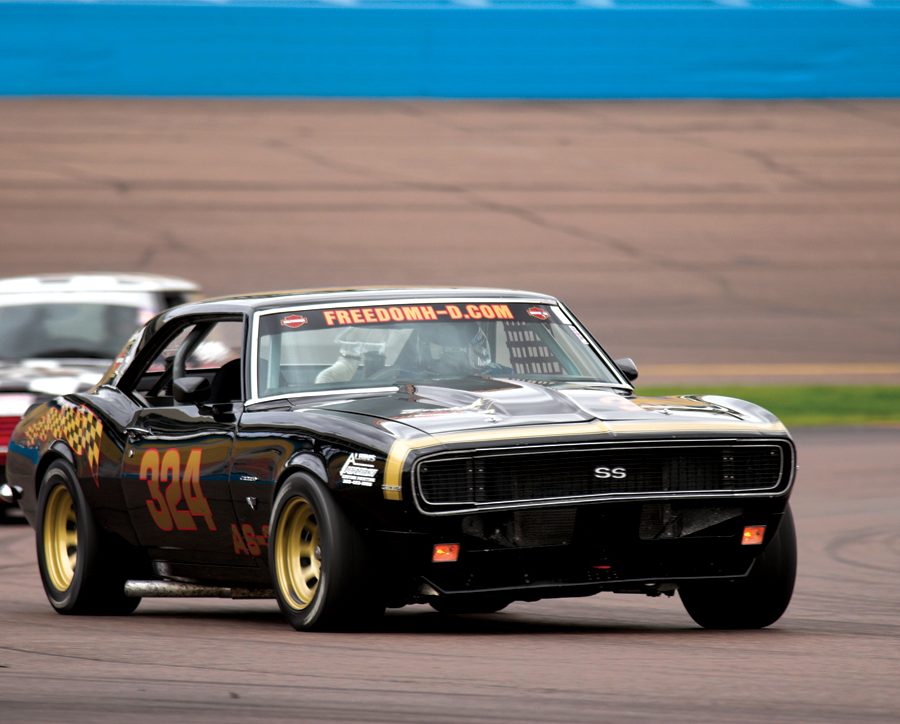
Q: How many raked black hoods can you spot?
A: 1